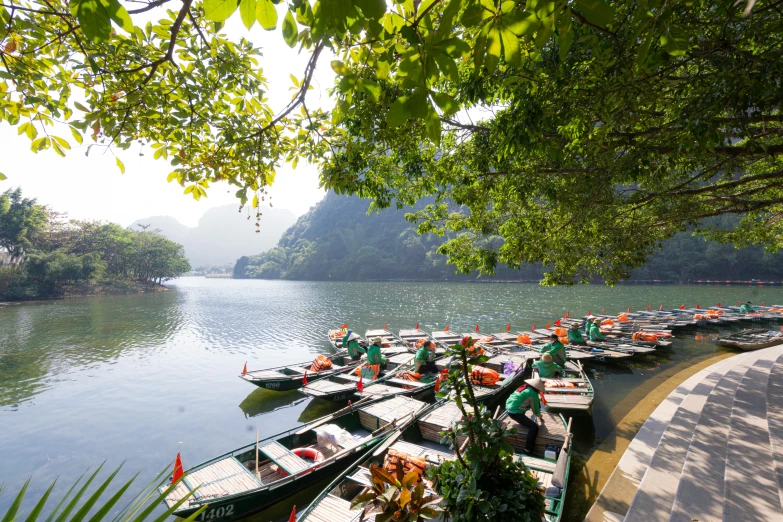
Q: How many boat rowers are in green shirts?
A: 11